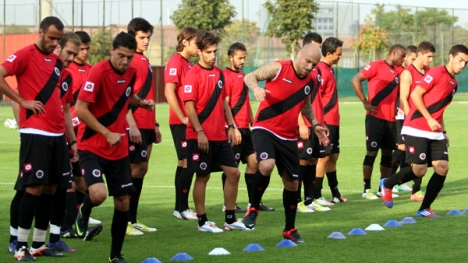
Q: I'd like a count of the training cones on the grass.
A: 12